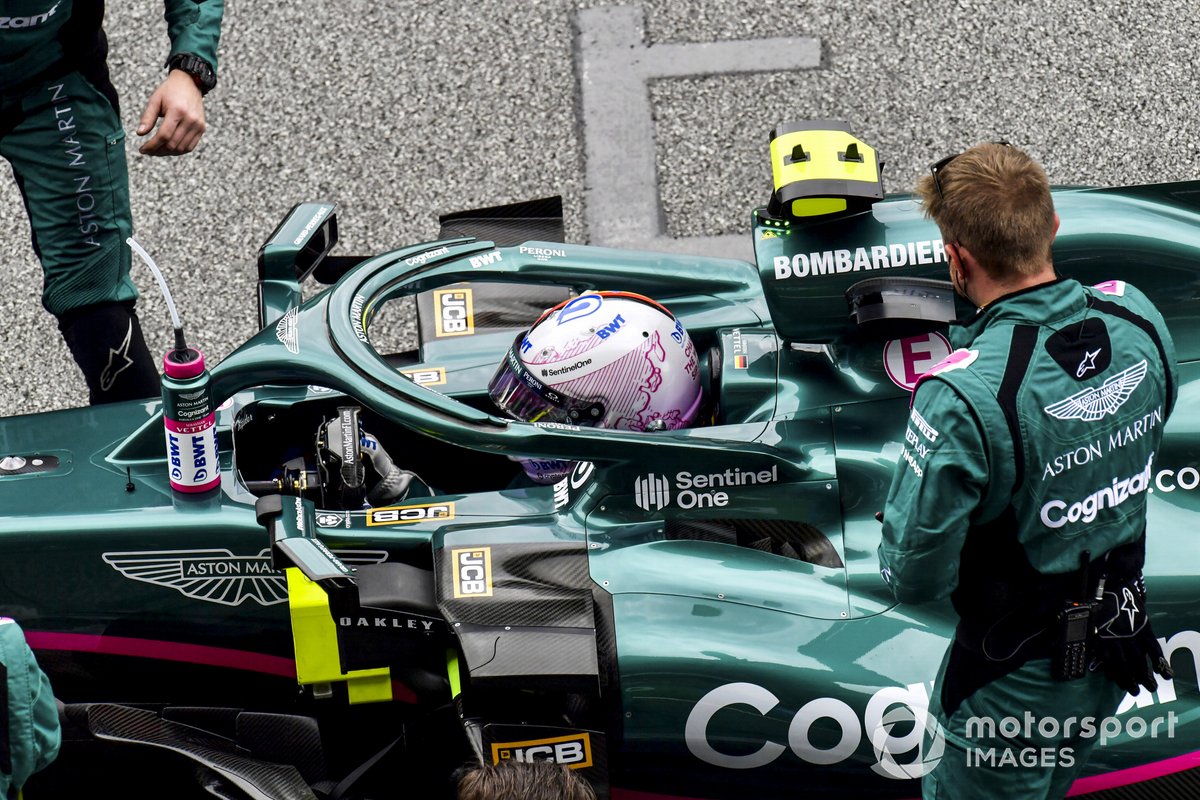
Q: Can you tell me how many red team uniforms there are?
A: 0